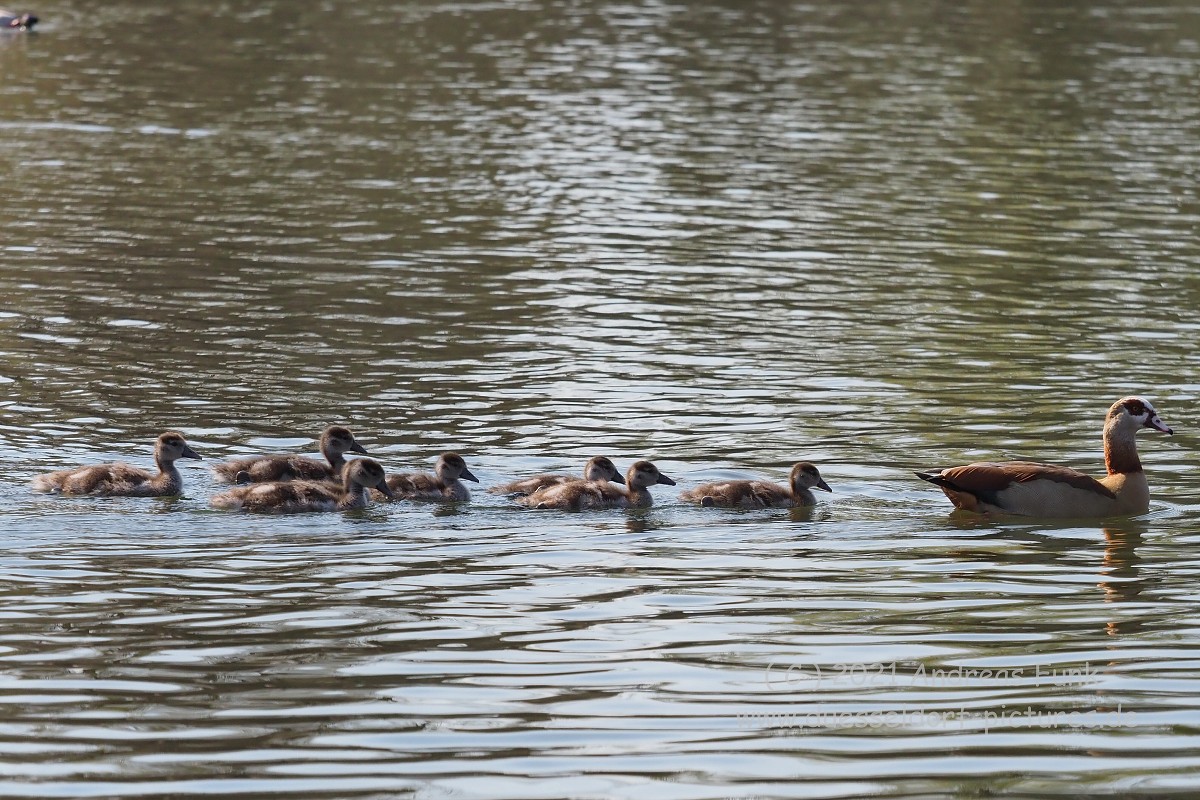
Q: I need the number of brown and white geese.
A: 8